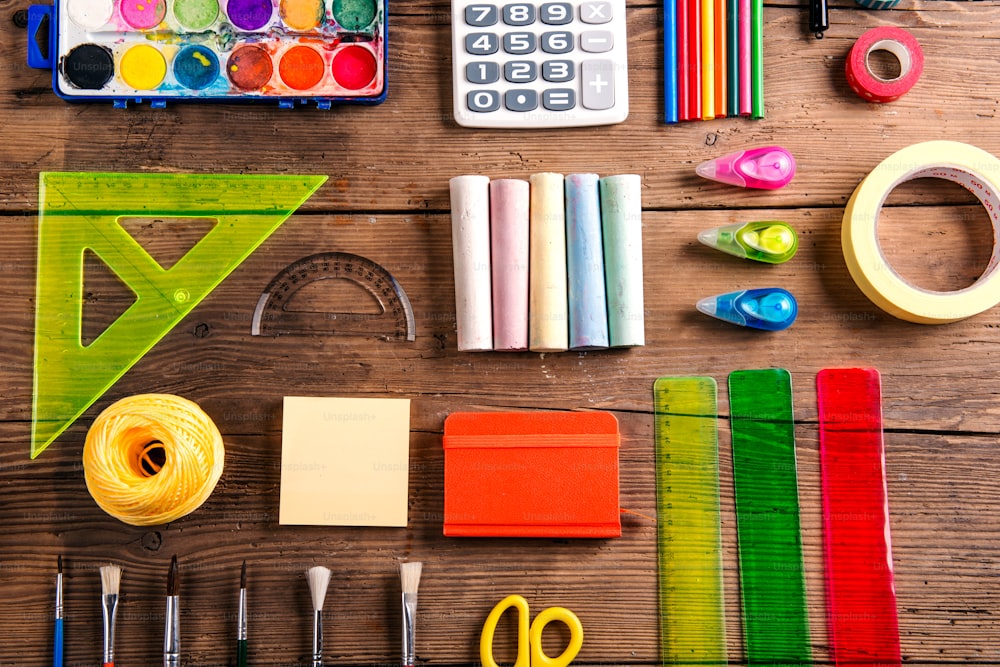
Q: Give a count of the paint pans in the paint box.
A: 12